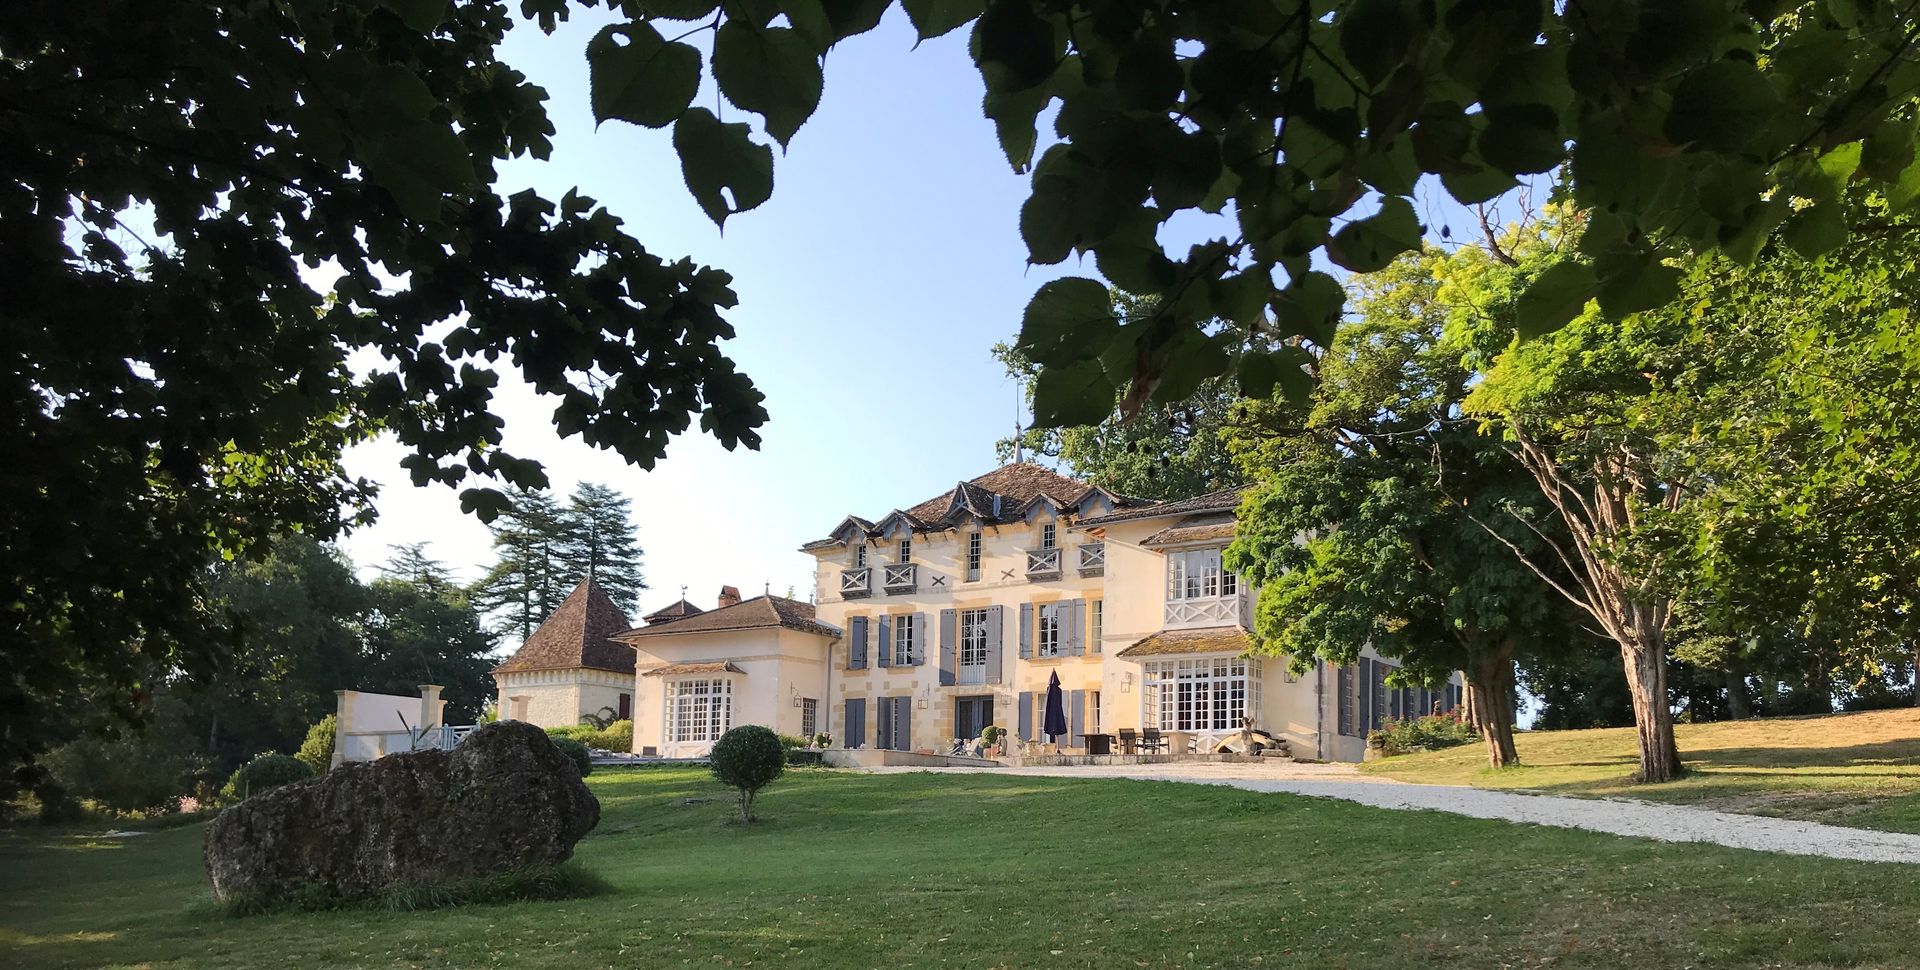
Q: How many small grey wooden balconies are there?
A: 4